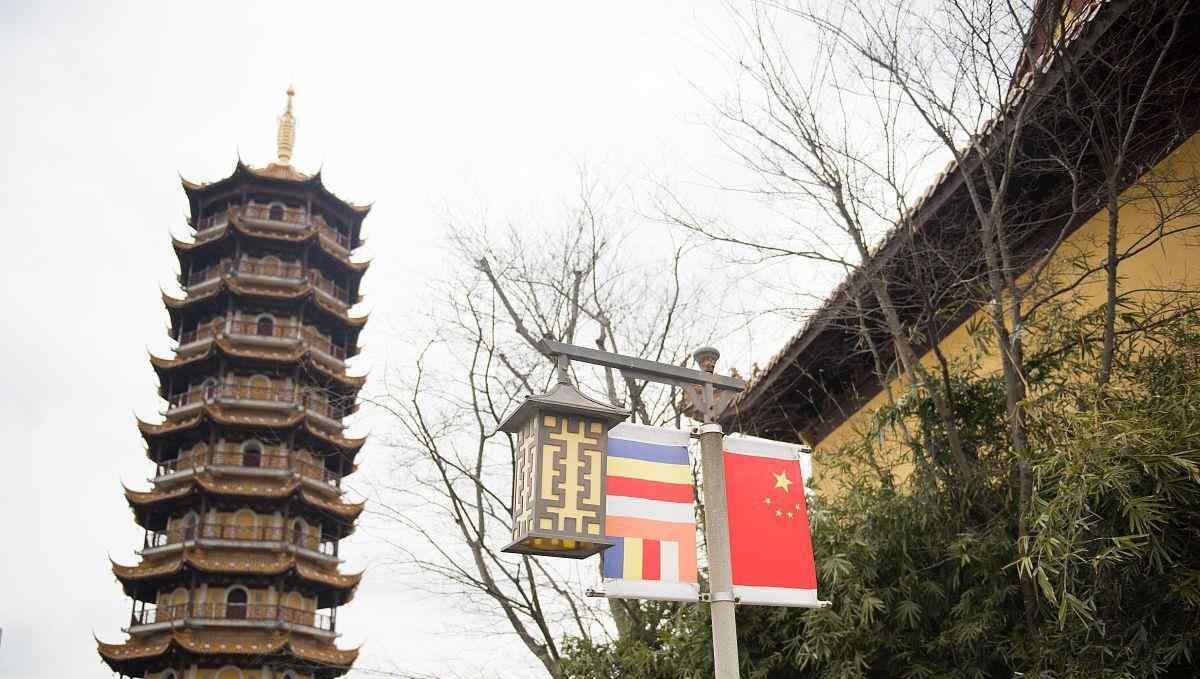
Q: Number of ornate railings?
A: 7